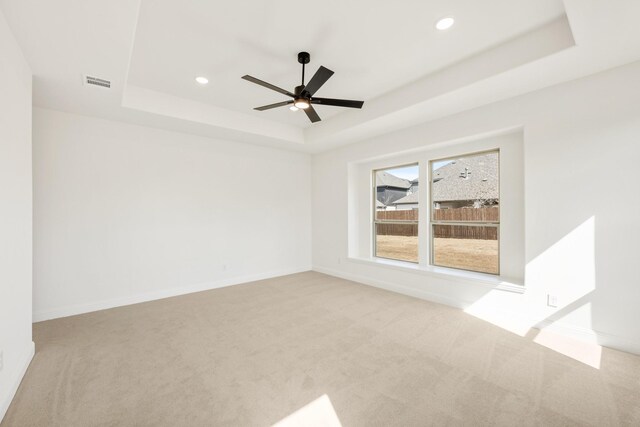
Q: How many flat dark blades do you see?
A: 5